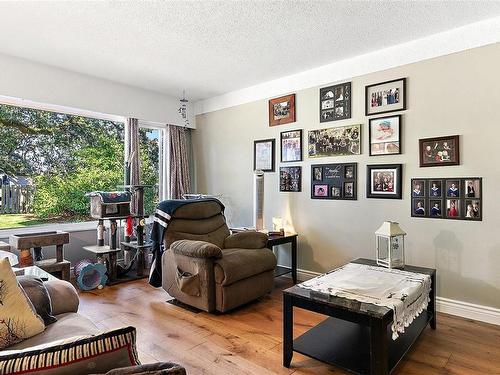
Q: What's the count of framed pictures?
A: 12